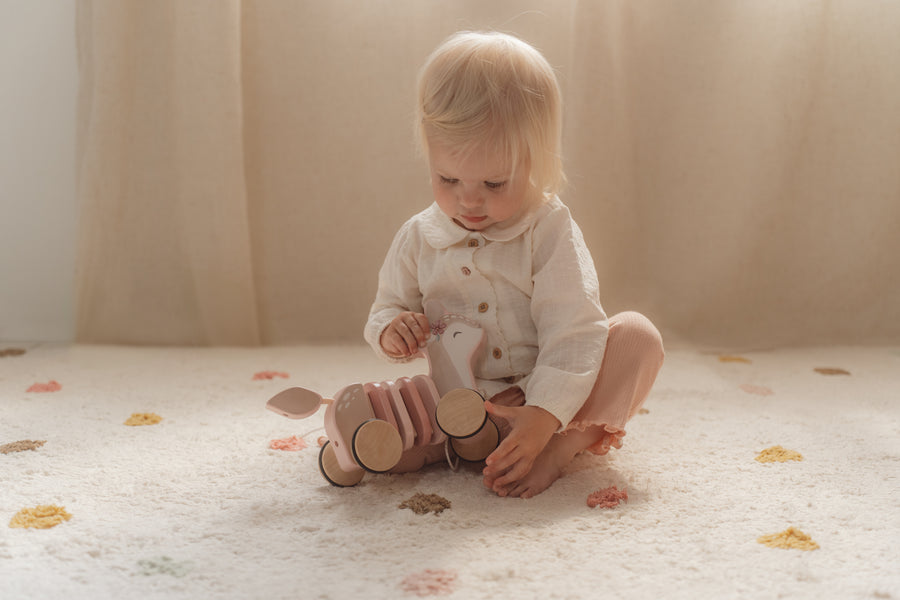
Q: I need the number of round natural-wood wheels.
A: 4